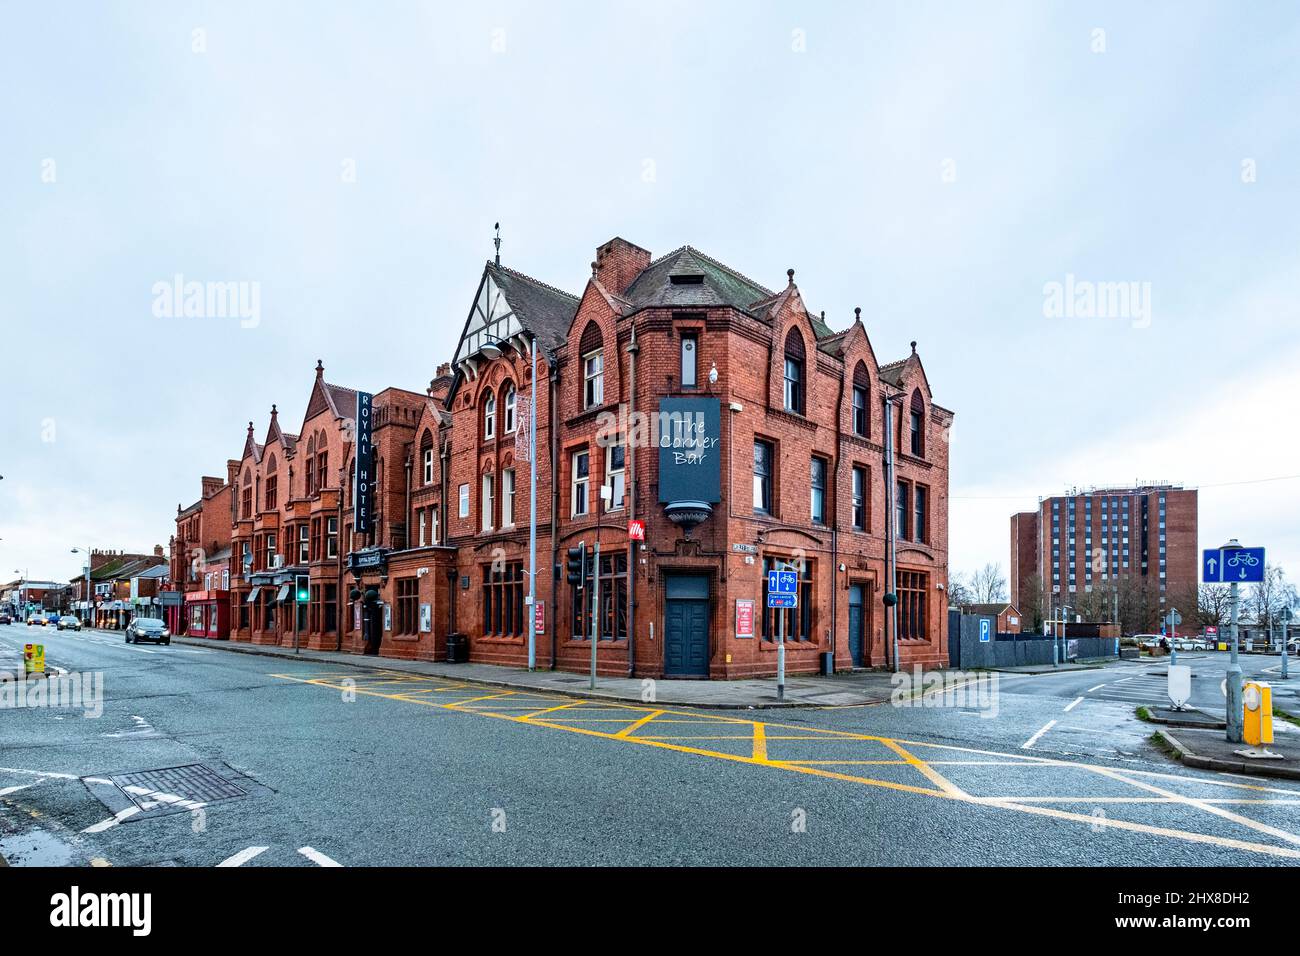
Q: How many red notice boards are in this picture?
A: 2